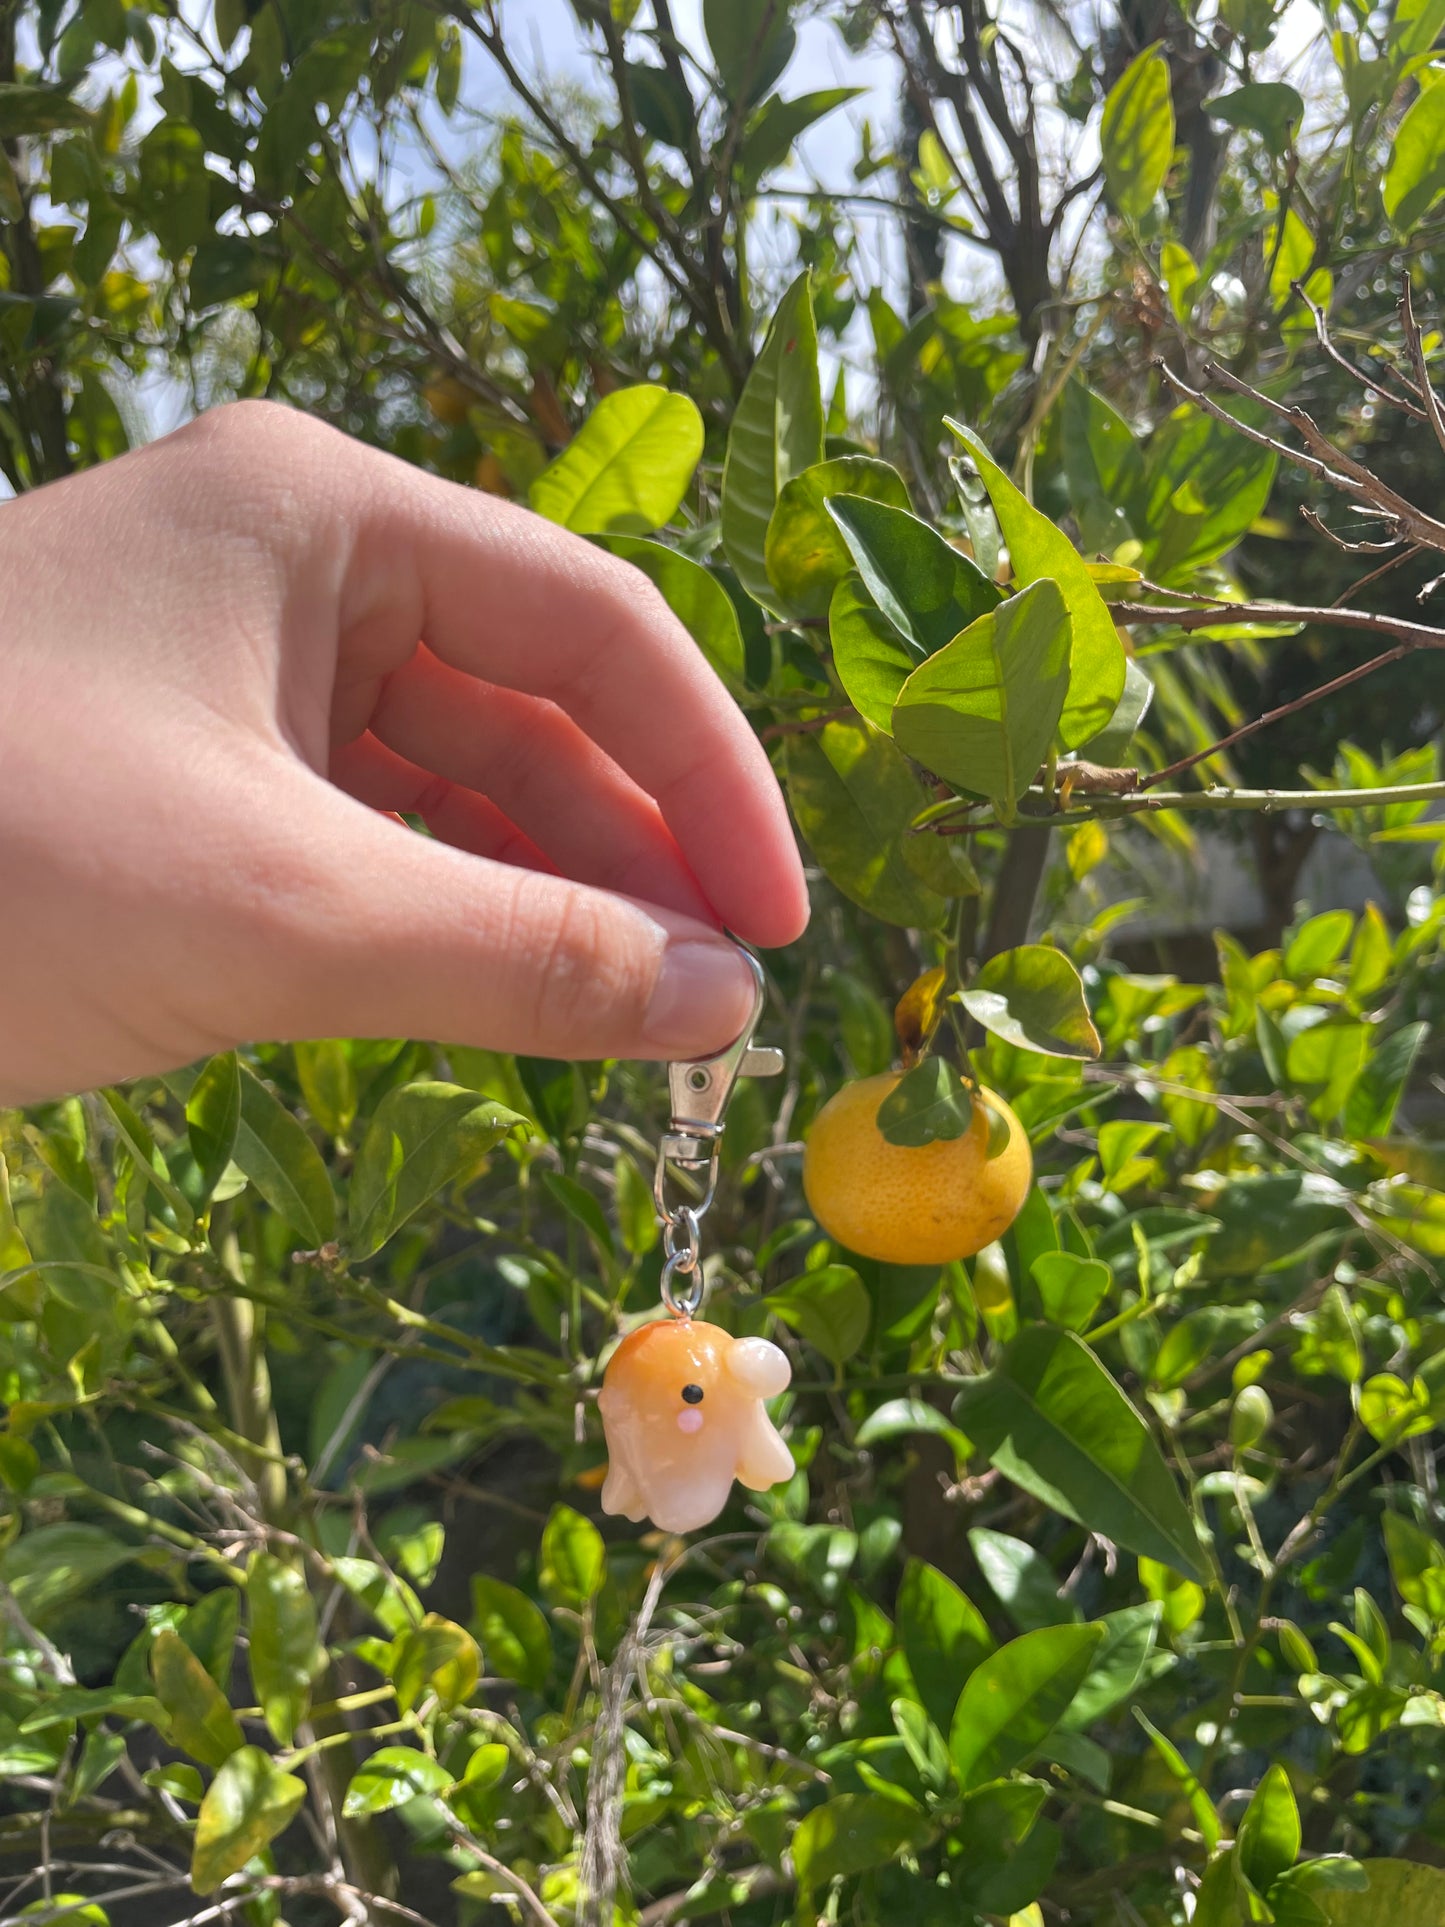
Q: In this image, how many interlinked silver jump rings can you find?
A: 2